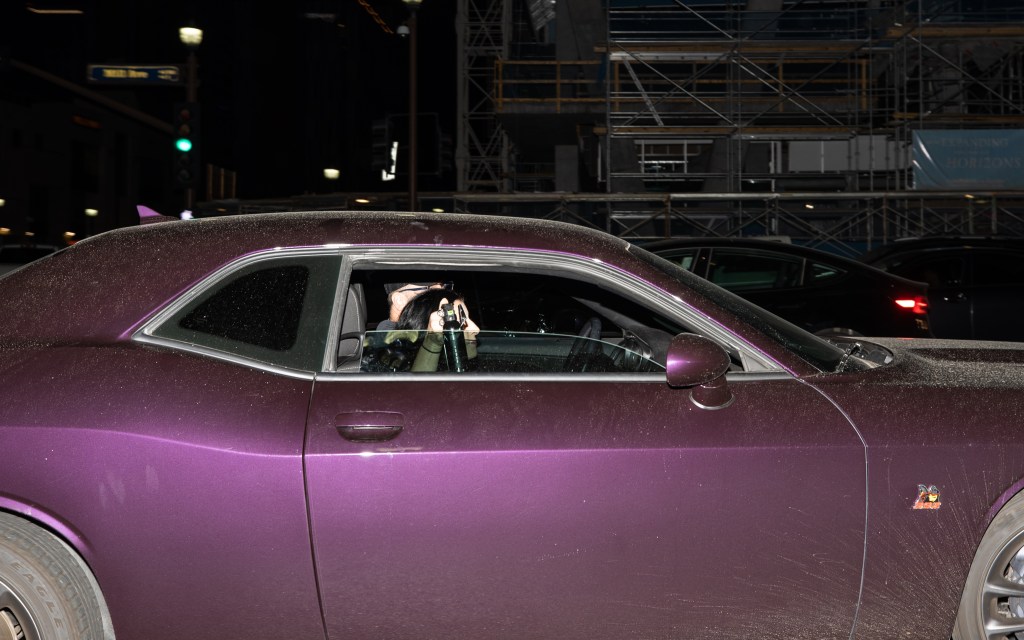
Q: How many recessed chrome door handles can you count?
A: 1